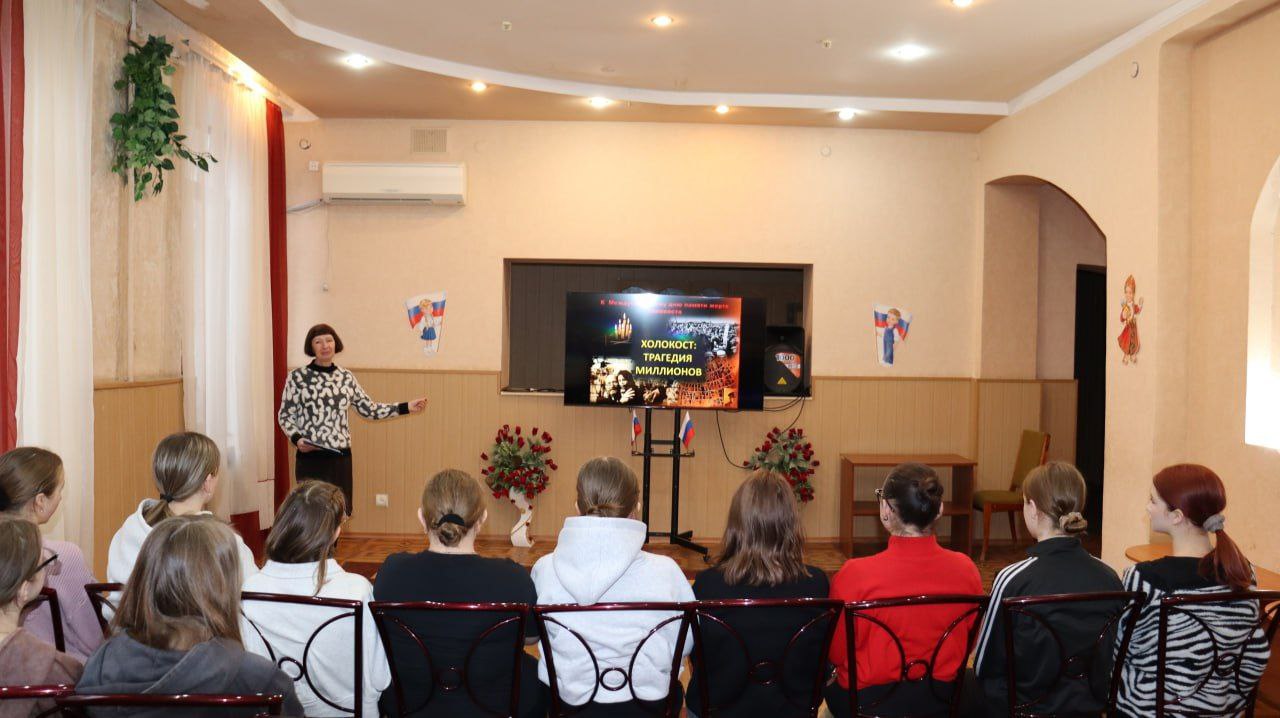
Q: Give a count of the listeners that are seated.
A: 11